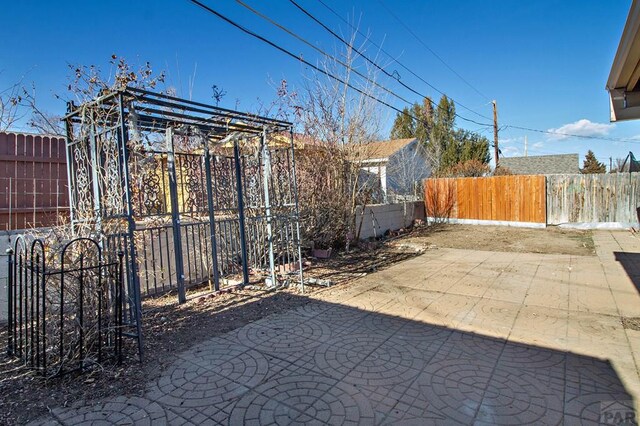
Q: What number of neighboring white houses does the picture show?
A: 1